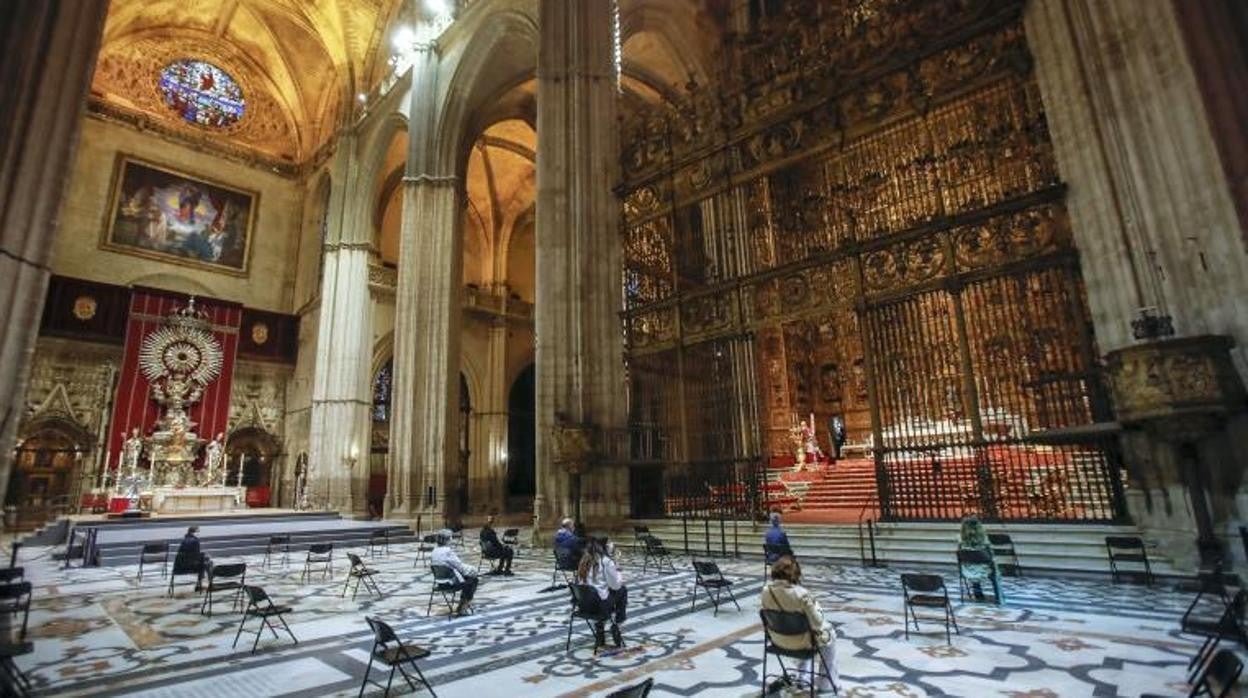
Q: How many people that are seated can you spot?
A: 8